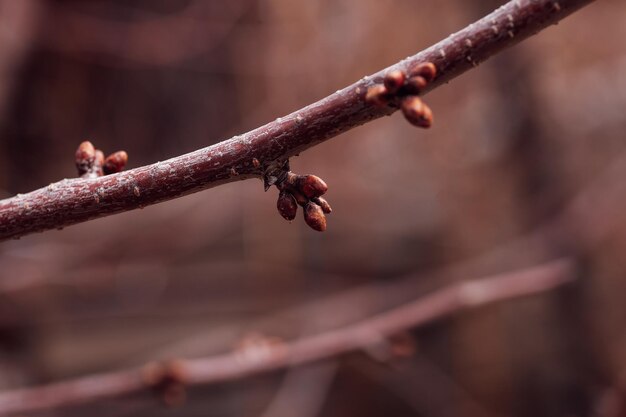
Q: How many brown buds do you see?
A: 12